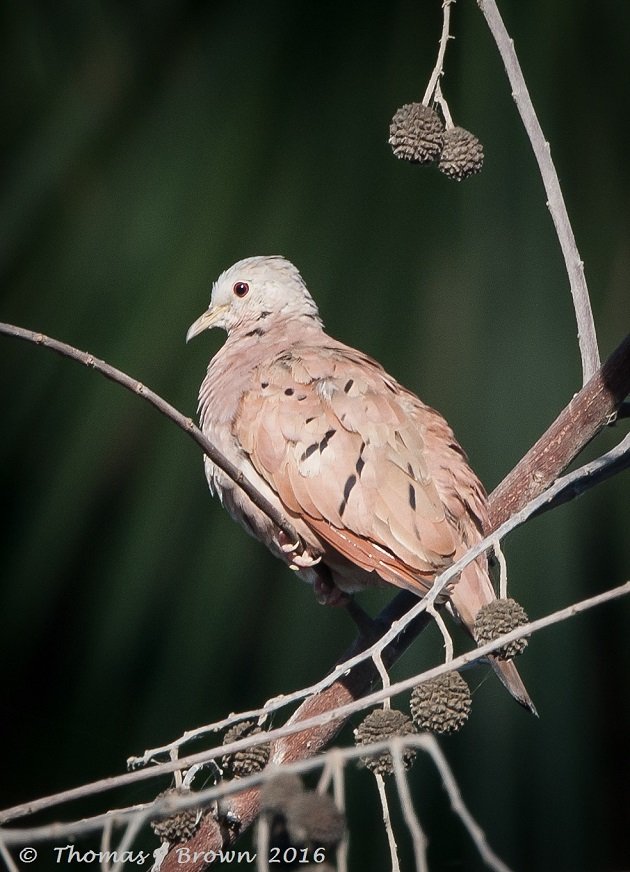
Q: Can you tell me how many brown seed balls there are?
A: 9